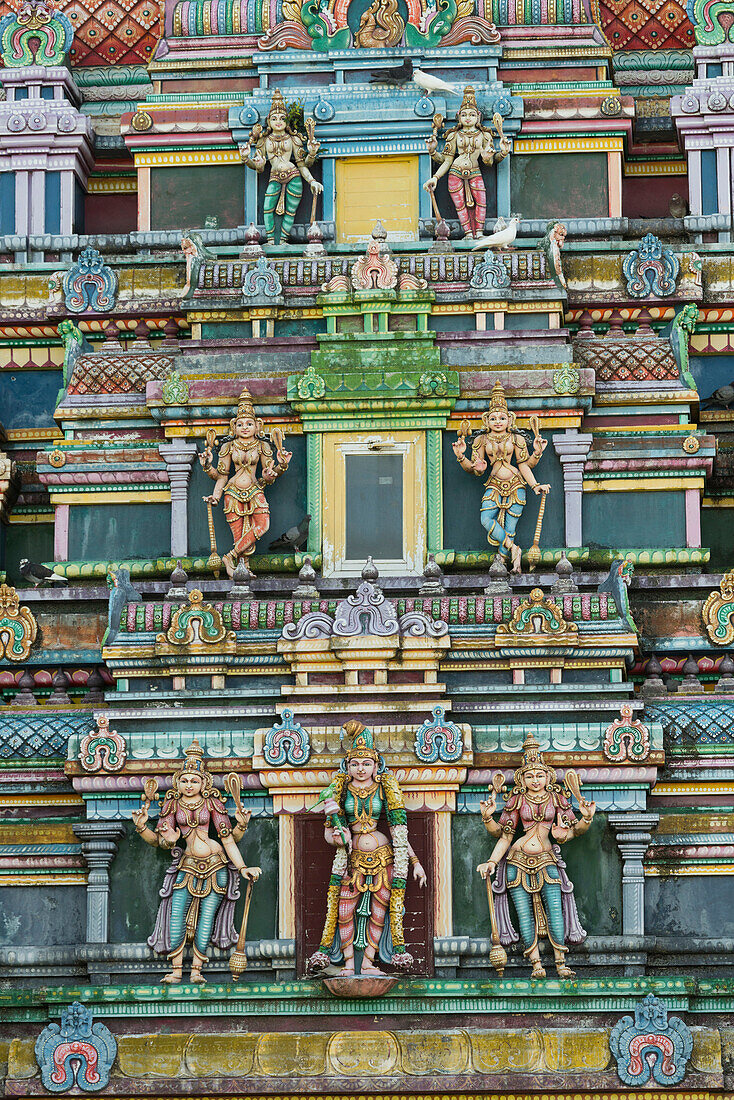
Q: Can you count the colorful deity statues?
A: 7